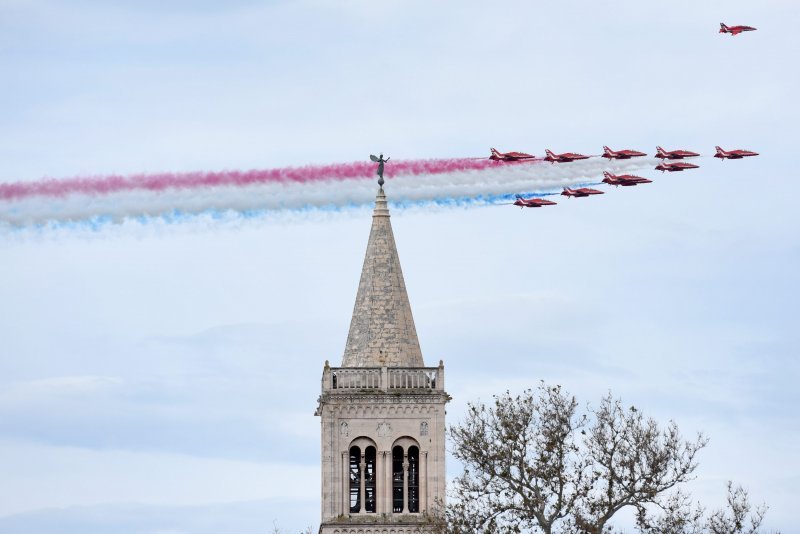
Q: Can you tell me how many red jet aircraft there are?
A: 10